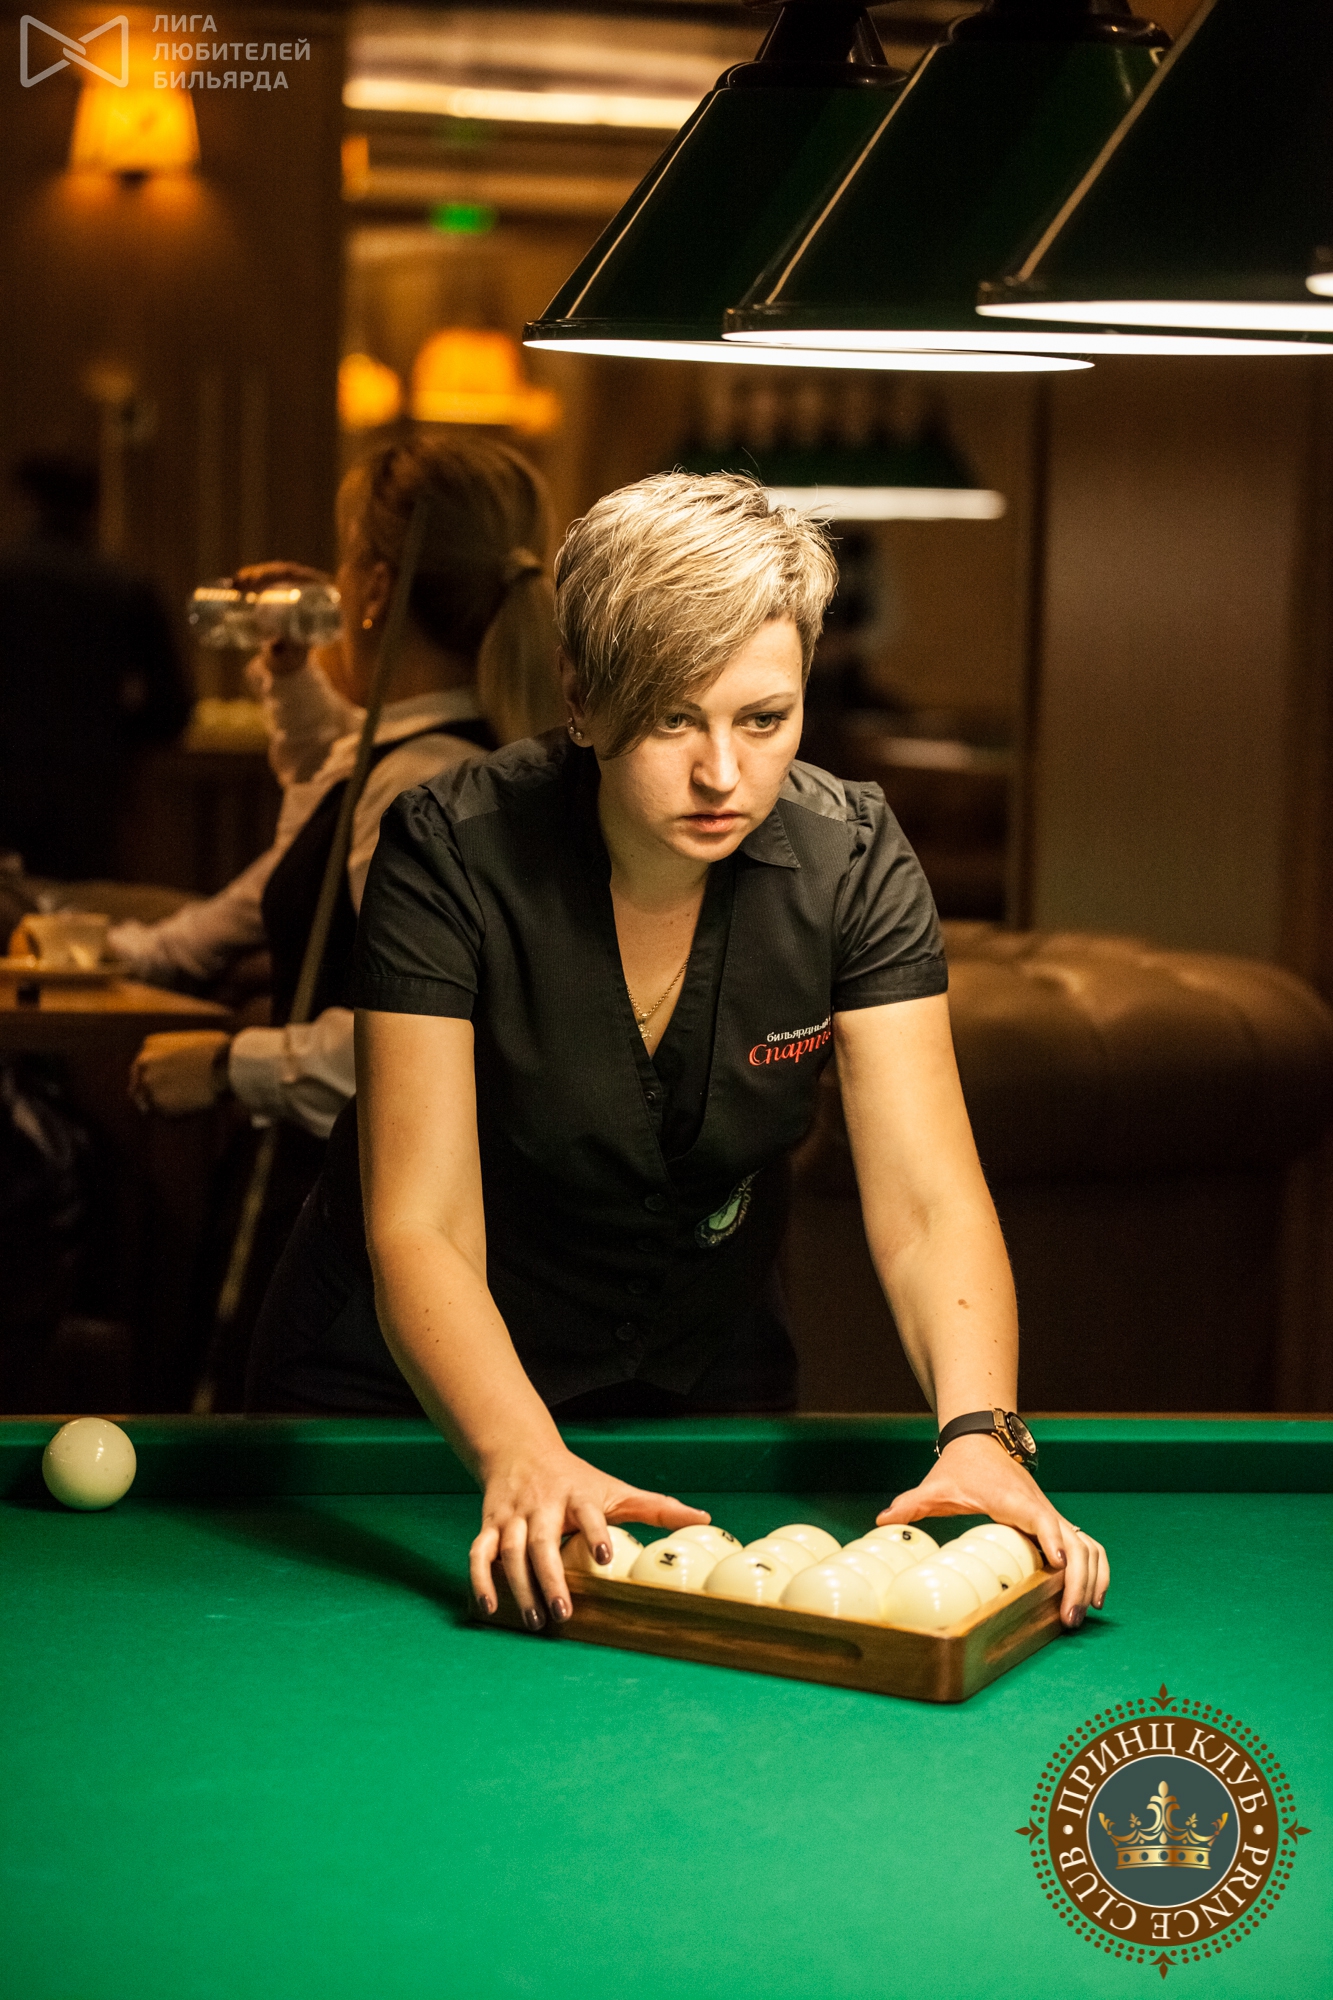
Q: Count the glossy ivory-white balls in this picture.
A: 15